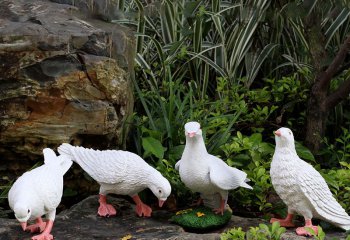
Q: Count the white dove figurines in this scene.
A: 4